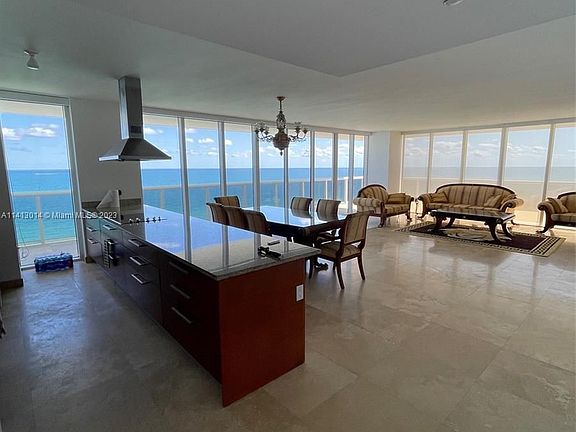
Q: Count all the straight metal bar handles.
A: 9